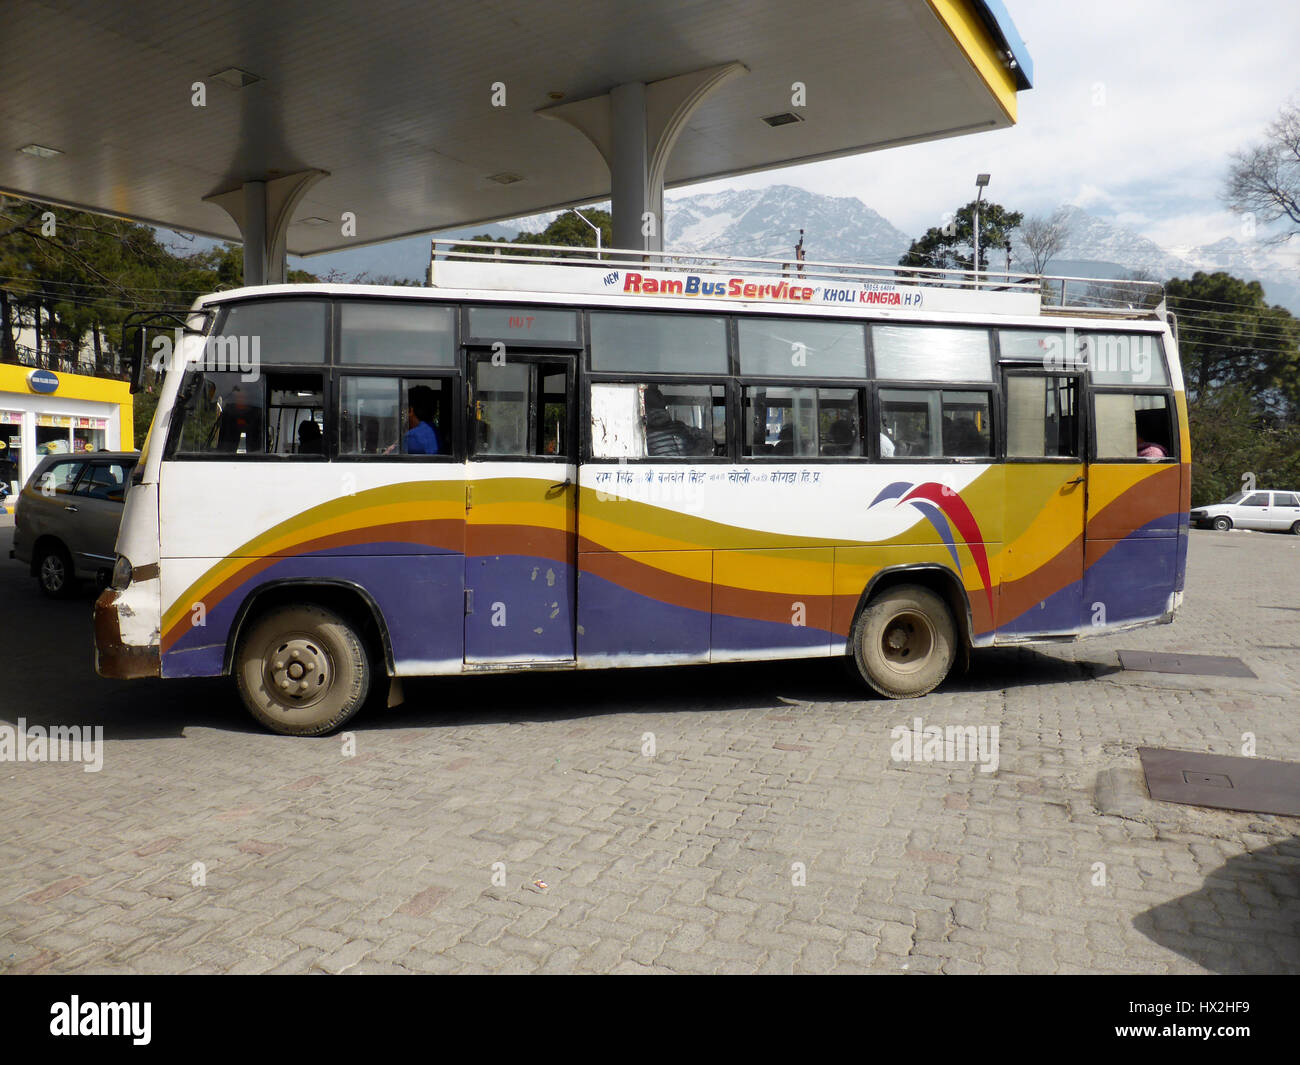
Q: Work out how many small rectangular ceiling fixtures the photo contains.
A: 5